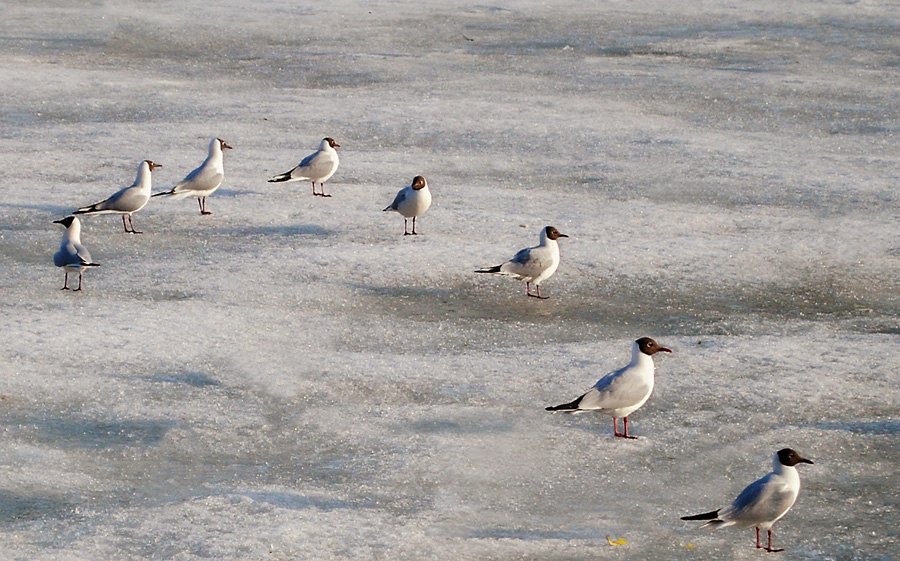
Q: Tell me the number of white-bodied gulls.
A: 8